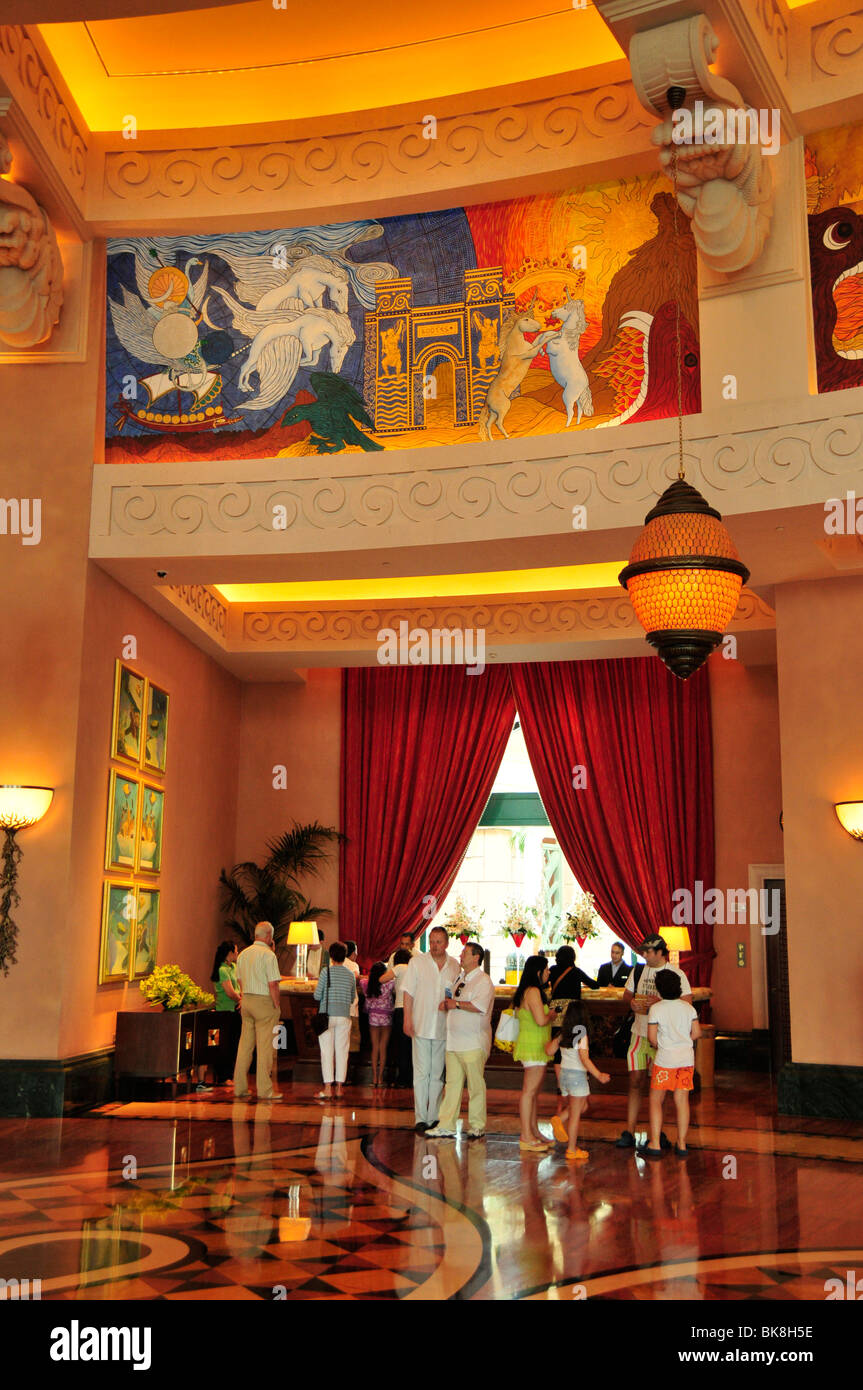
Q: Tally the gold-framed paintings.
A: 6